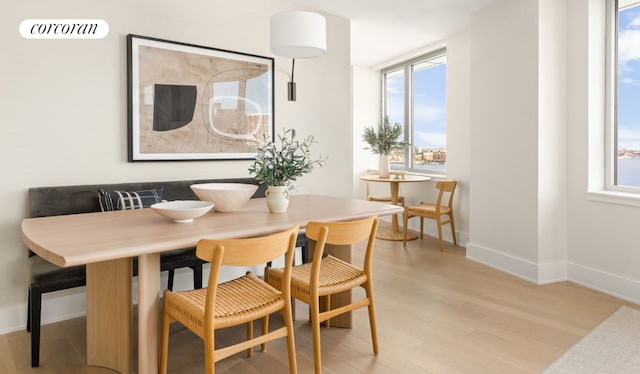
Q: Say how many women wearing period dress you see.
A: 0